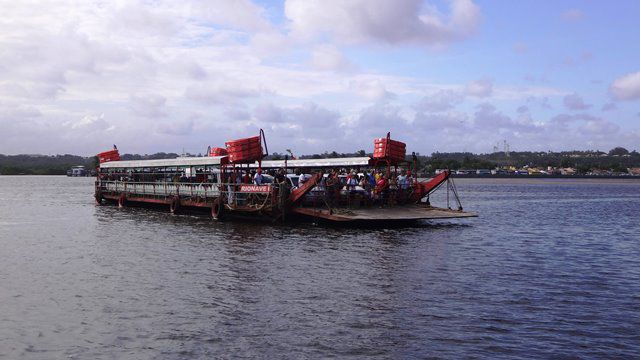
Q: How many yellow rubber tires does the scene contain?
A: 0